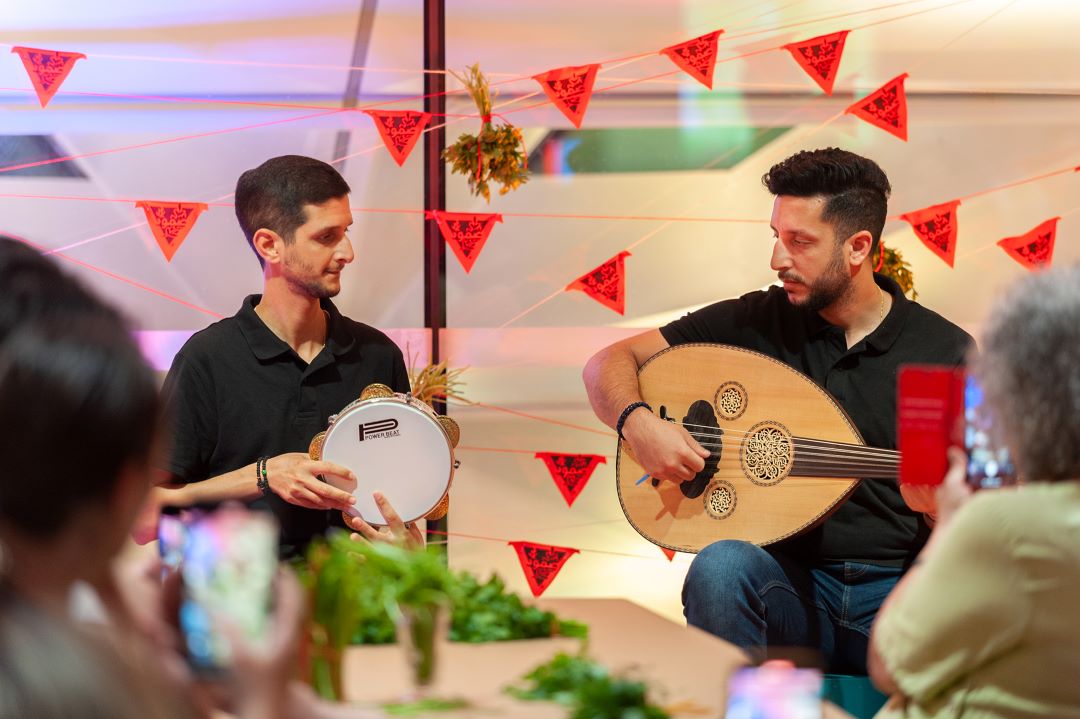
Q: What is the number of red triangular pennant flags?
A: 14